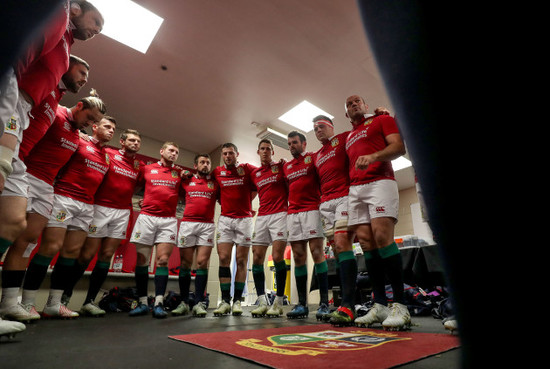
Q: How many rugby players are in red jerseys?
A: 12